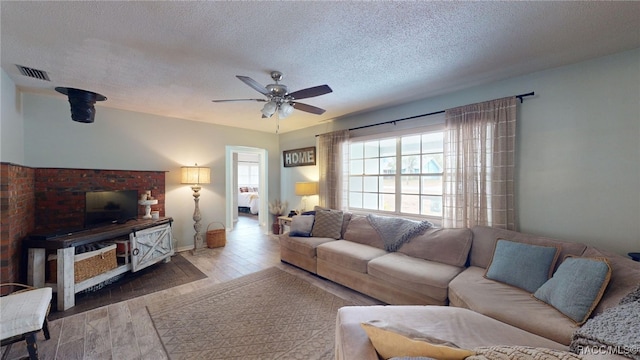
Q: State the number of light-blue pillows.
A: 2